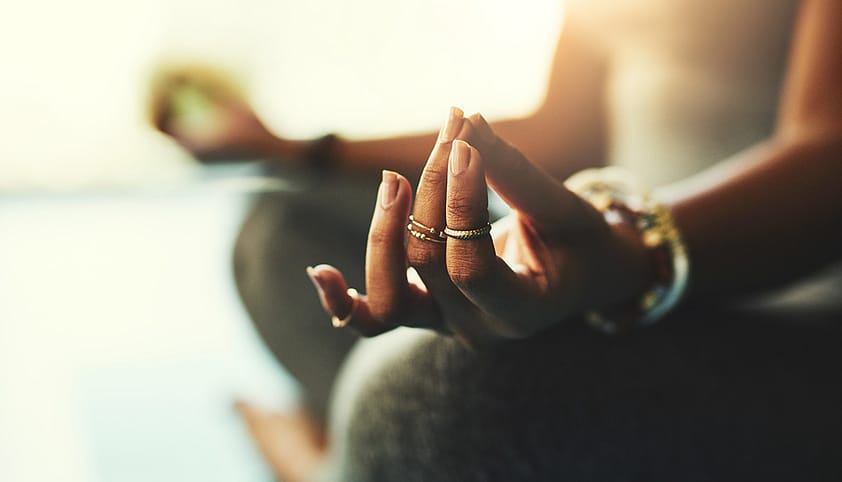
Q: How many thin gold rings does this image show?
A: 4